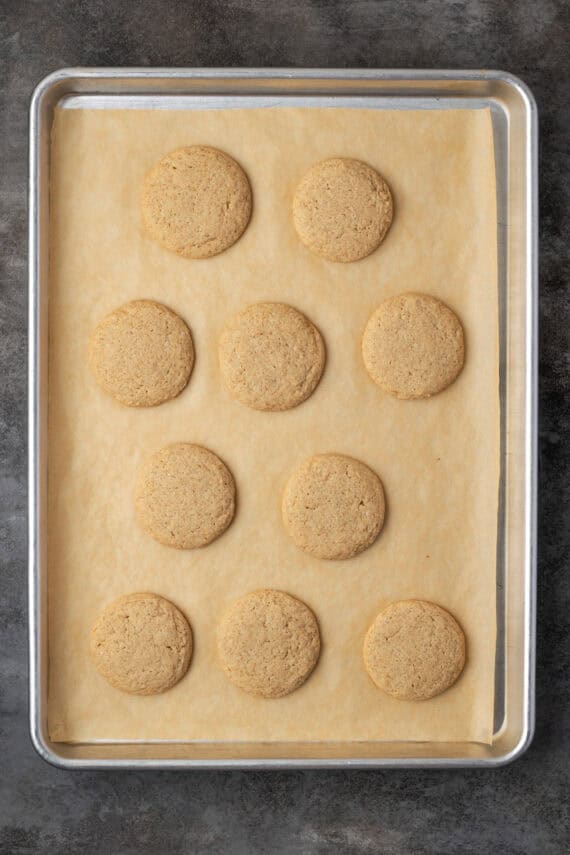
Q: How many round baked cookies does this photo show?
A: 10